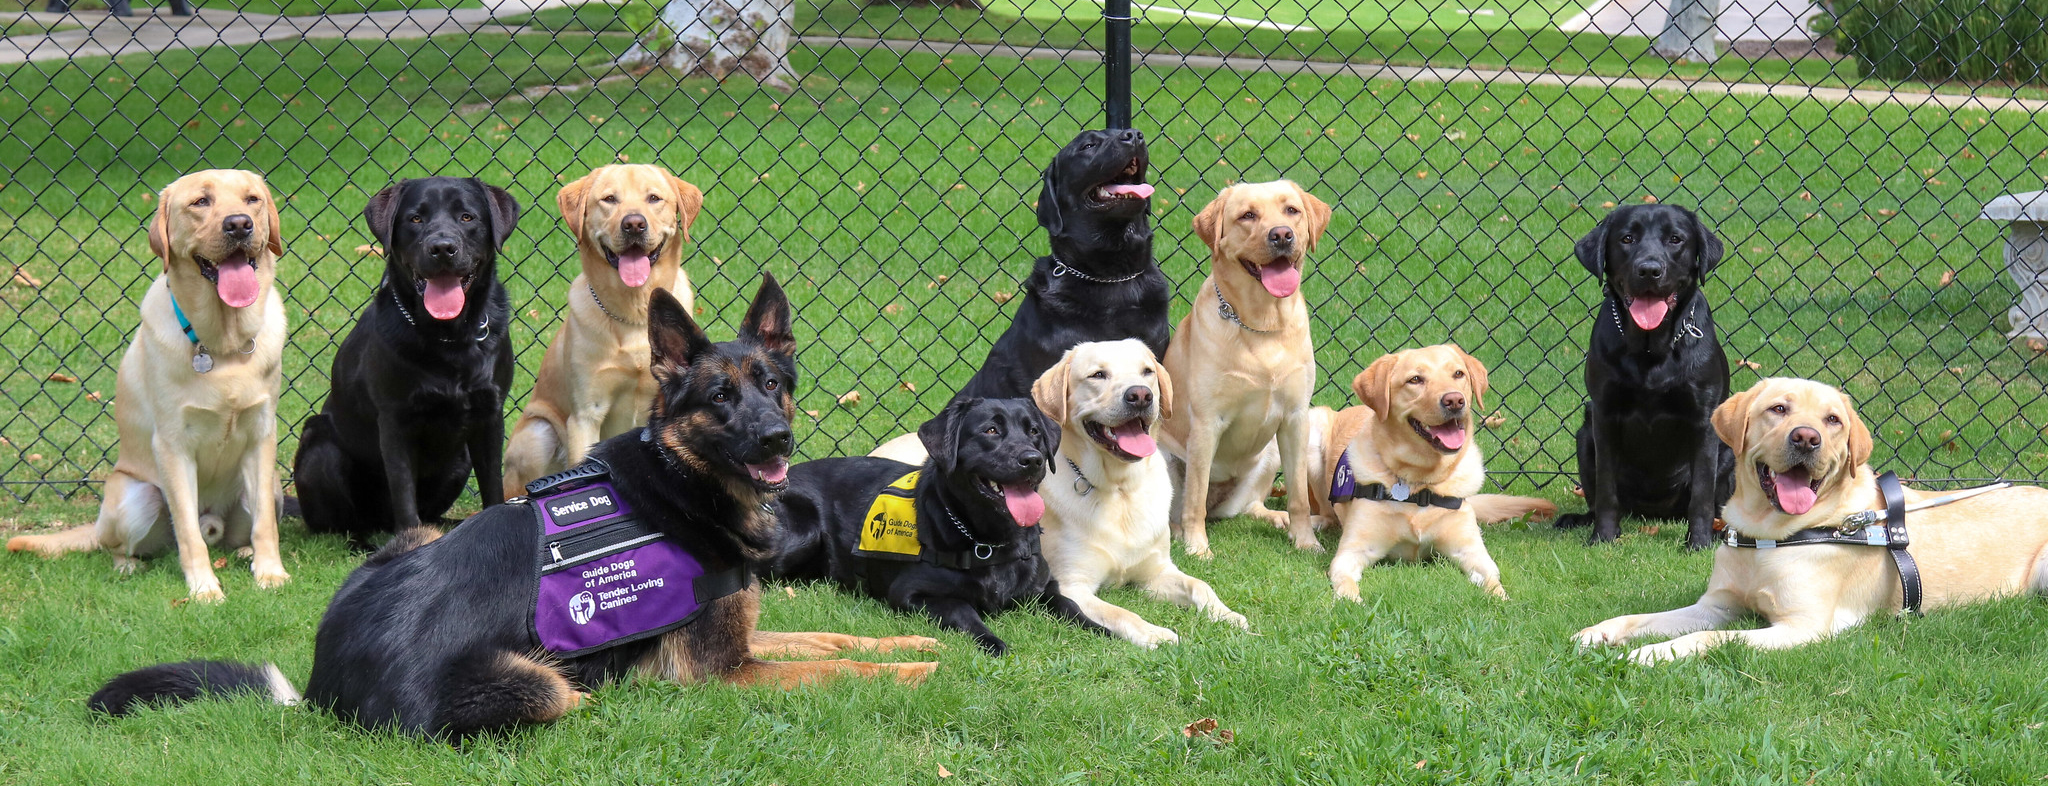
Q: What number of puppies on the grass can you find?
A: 11